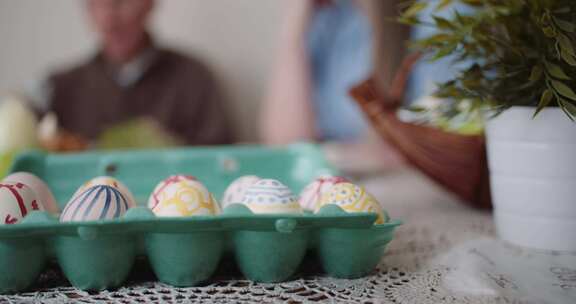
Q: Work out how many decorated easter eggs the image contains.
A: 10